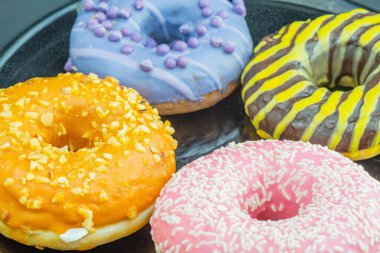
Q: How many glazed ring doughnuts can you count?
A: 4